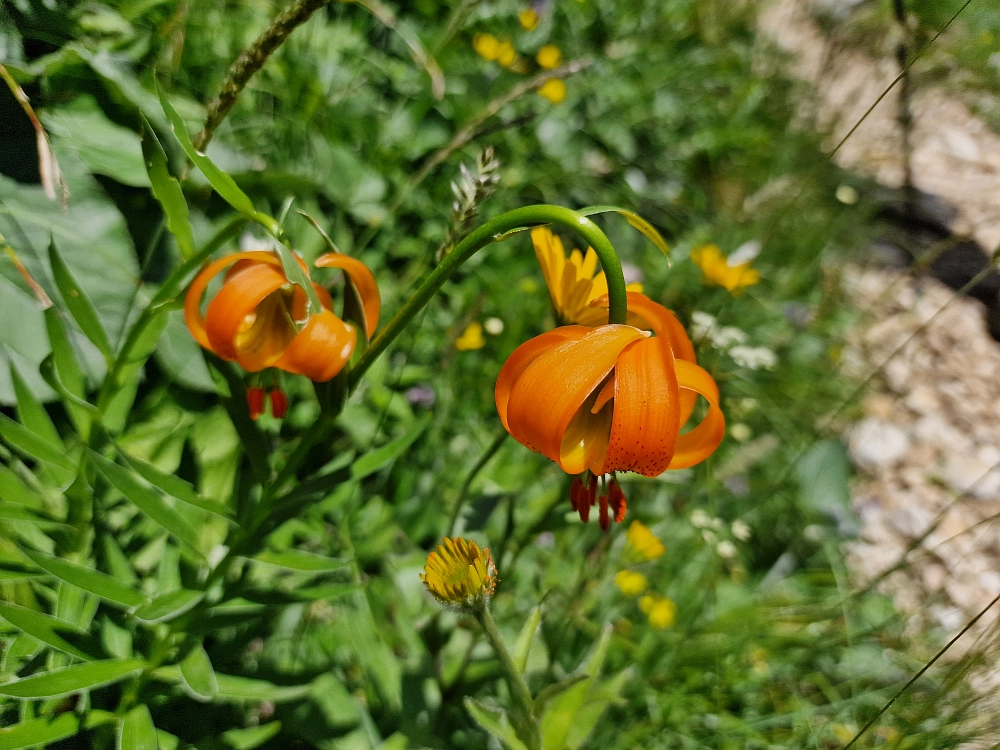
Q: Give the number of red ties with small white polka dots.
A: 0